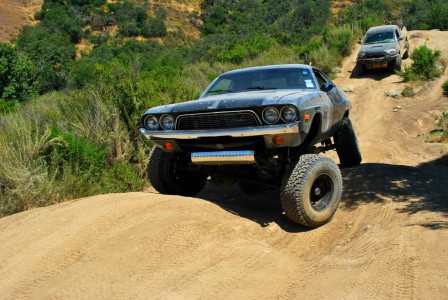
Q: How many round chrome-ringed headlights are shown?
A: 4